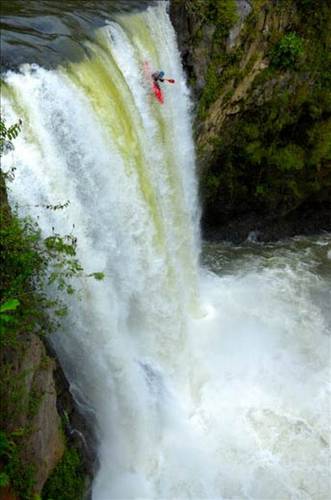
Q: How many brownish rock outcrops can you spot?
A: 2